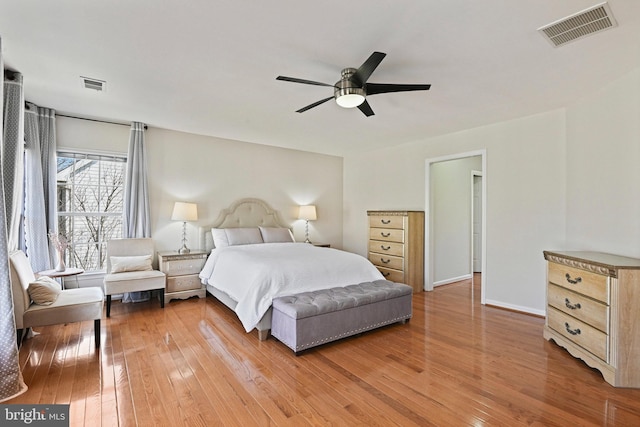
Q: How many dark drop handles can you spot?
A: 8